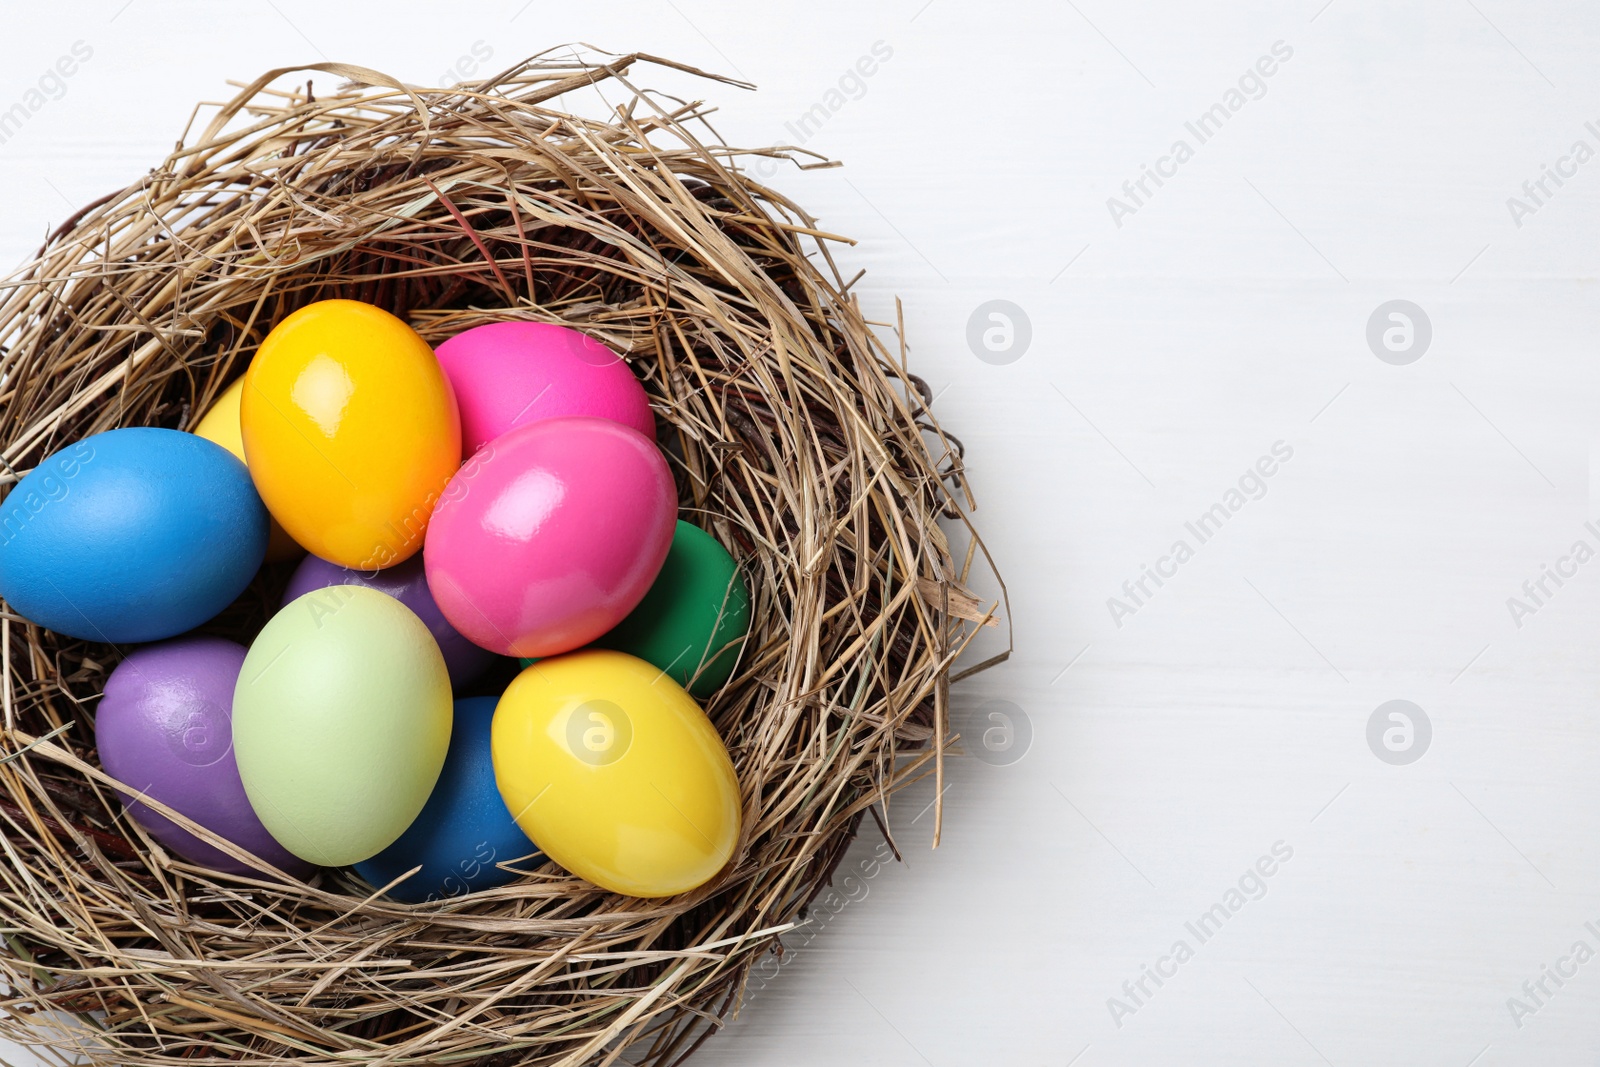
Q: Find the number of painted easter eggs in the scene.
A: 11